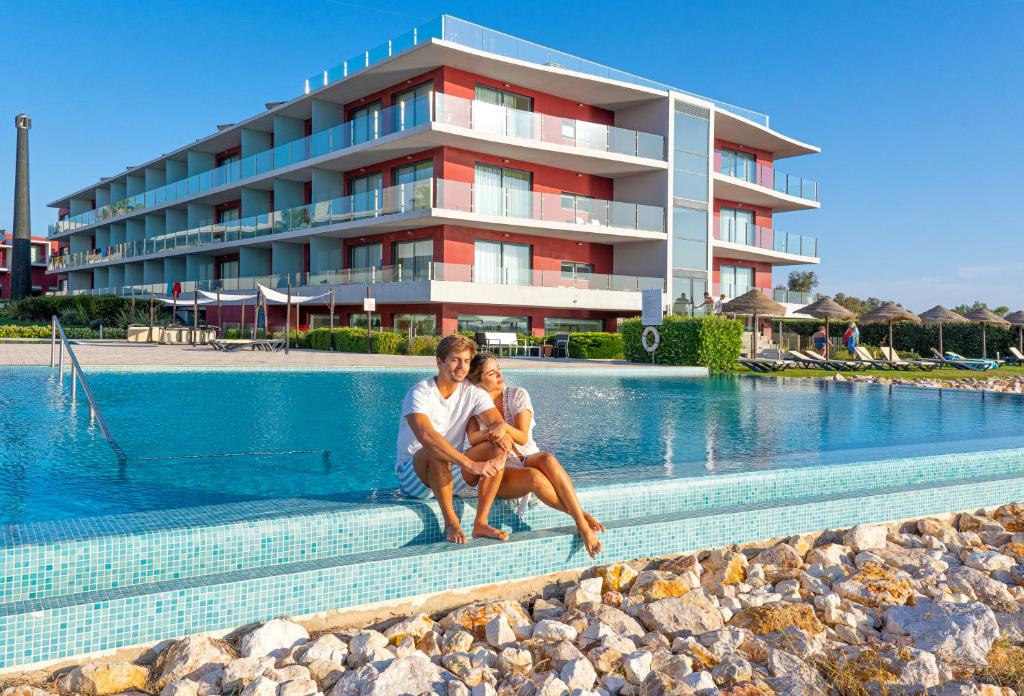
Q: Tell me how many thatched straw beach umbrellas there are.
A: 6